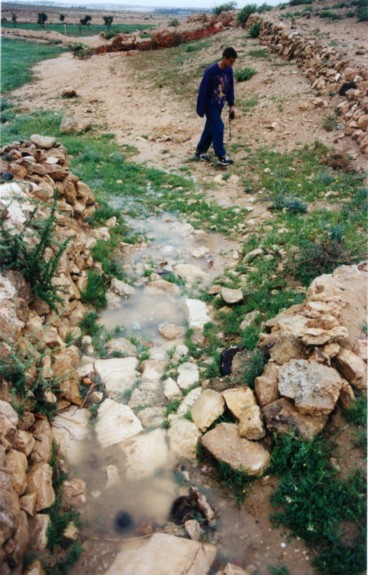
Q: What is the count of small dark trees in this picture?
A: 5